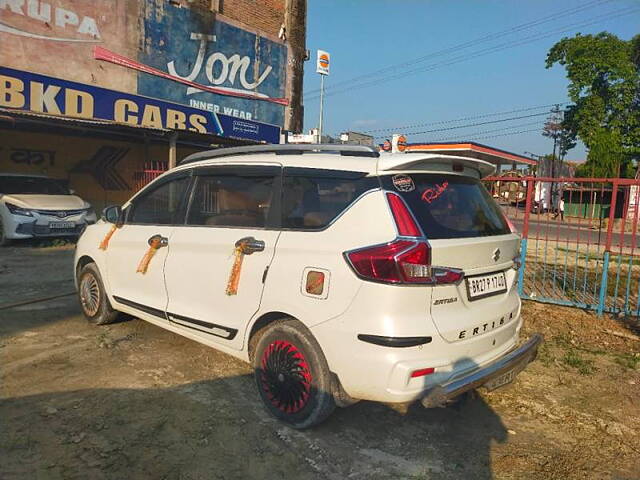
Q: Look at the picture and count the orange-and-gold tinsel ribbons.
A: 3